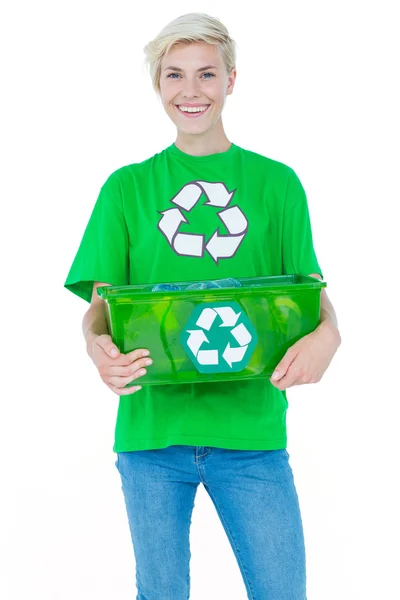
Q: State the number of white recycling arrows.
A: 6